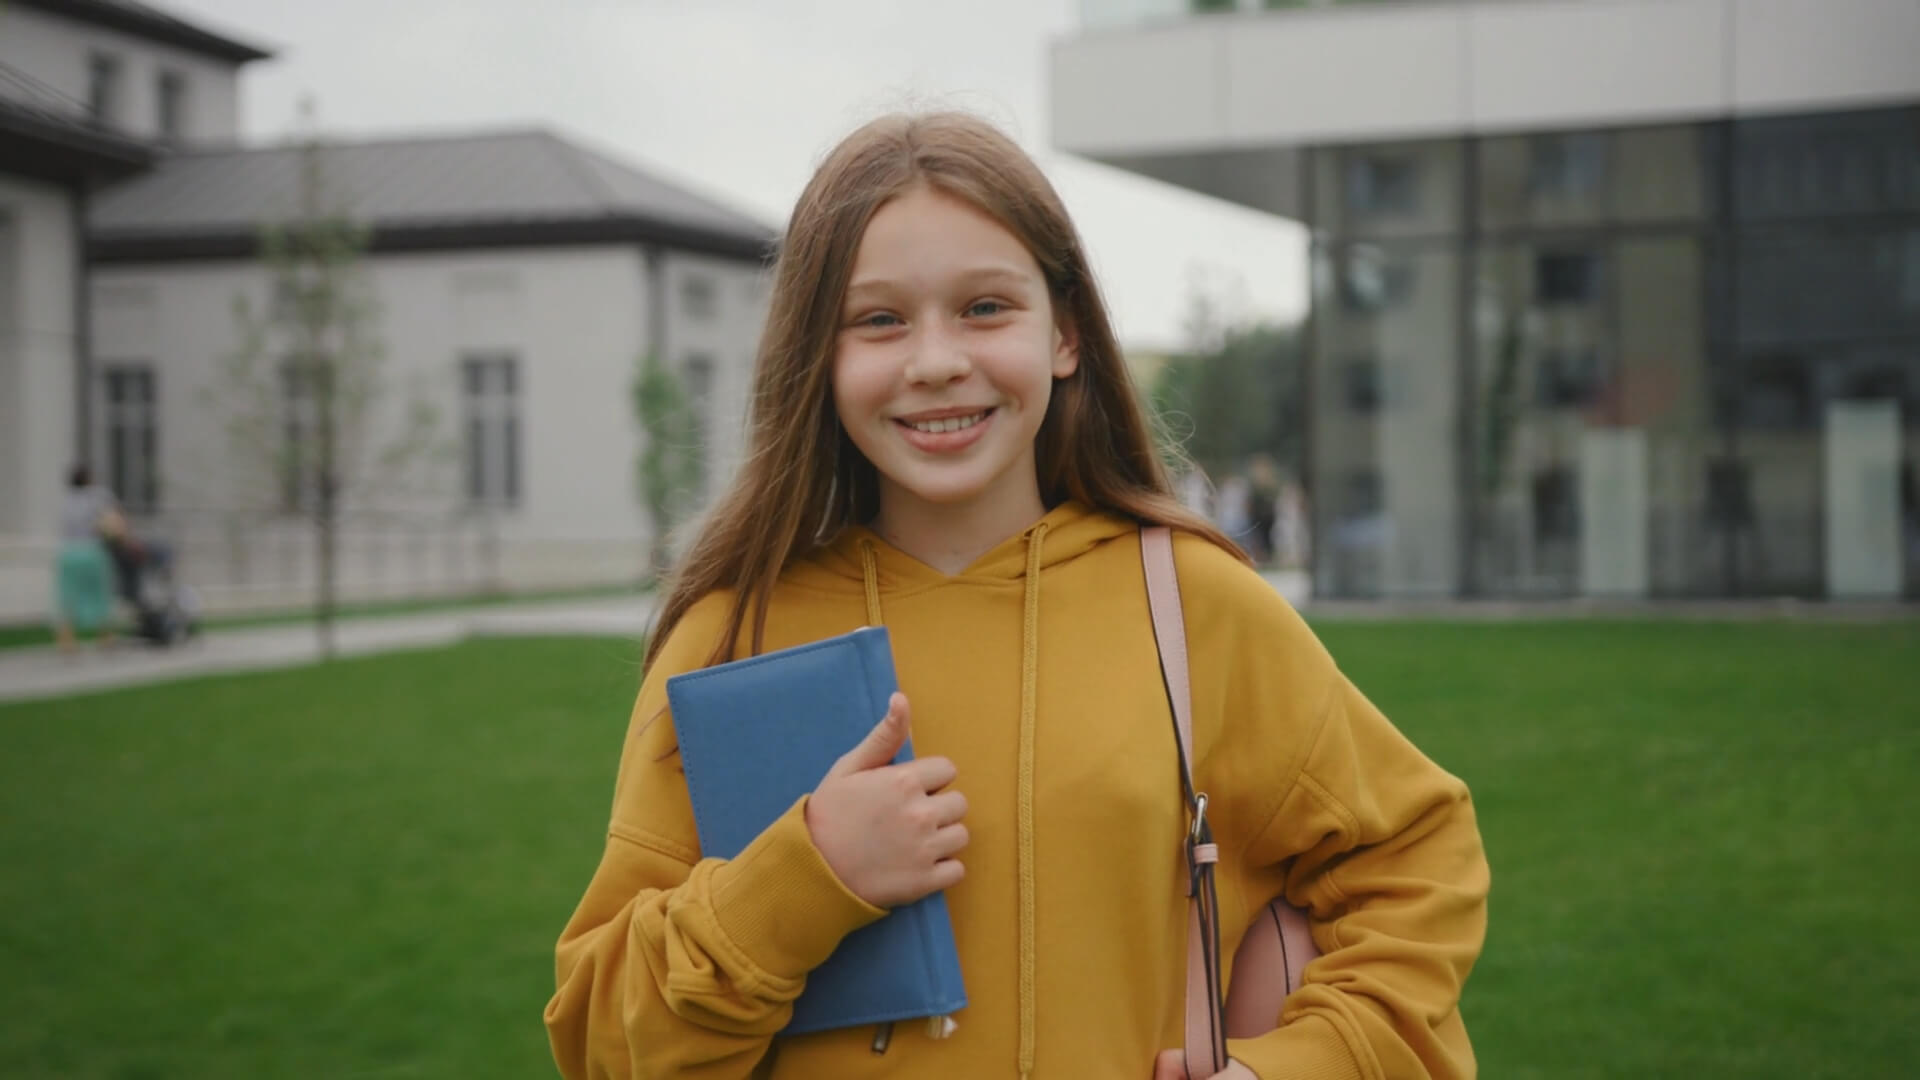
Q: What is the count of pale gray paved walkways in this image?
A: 1